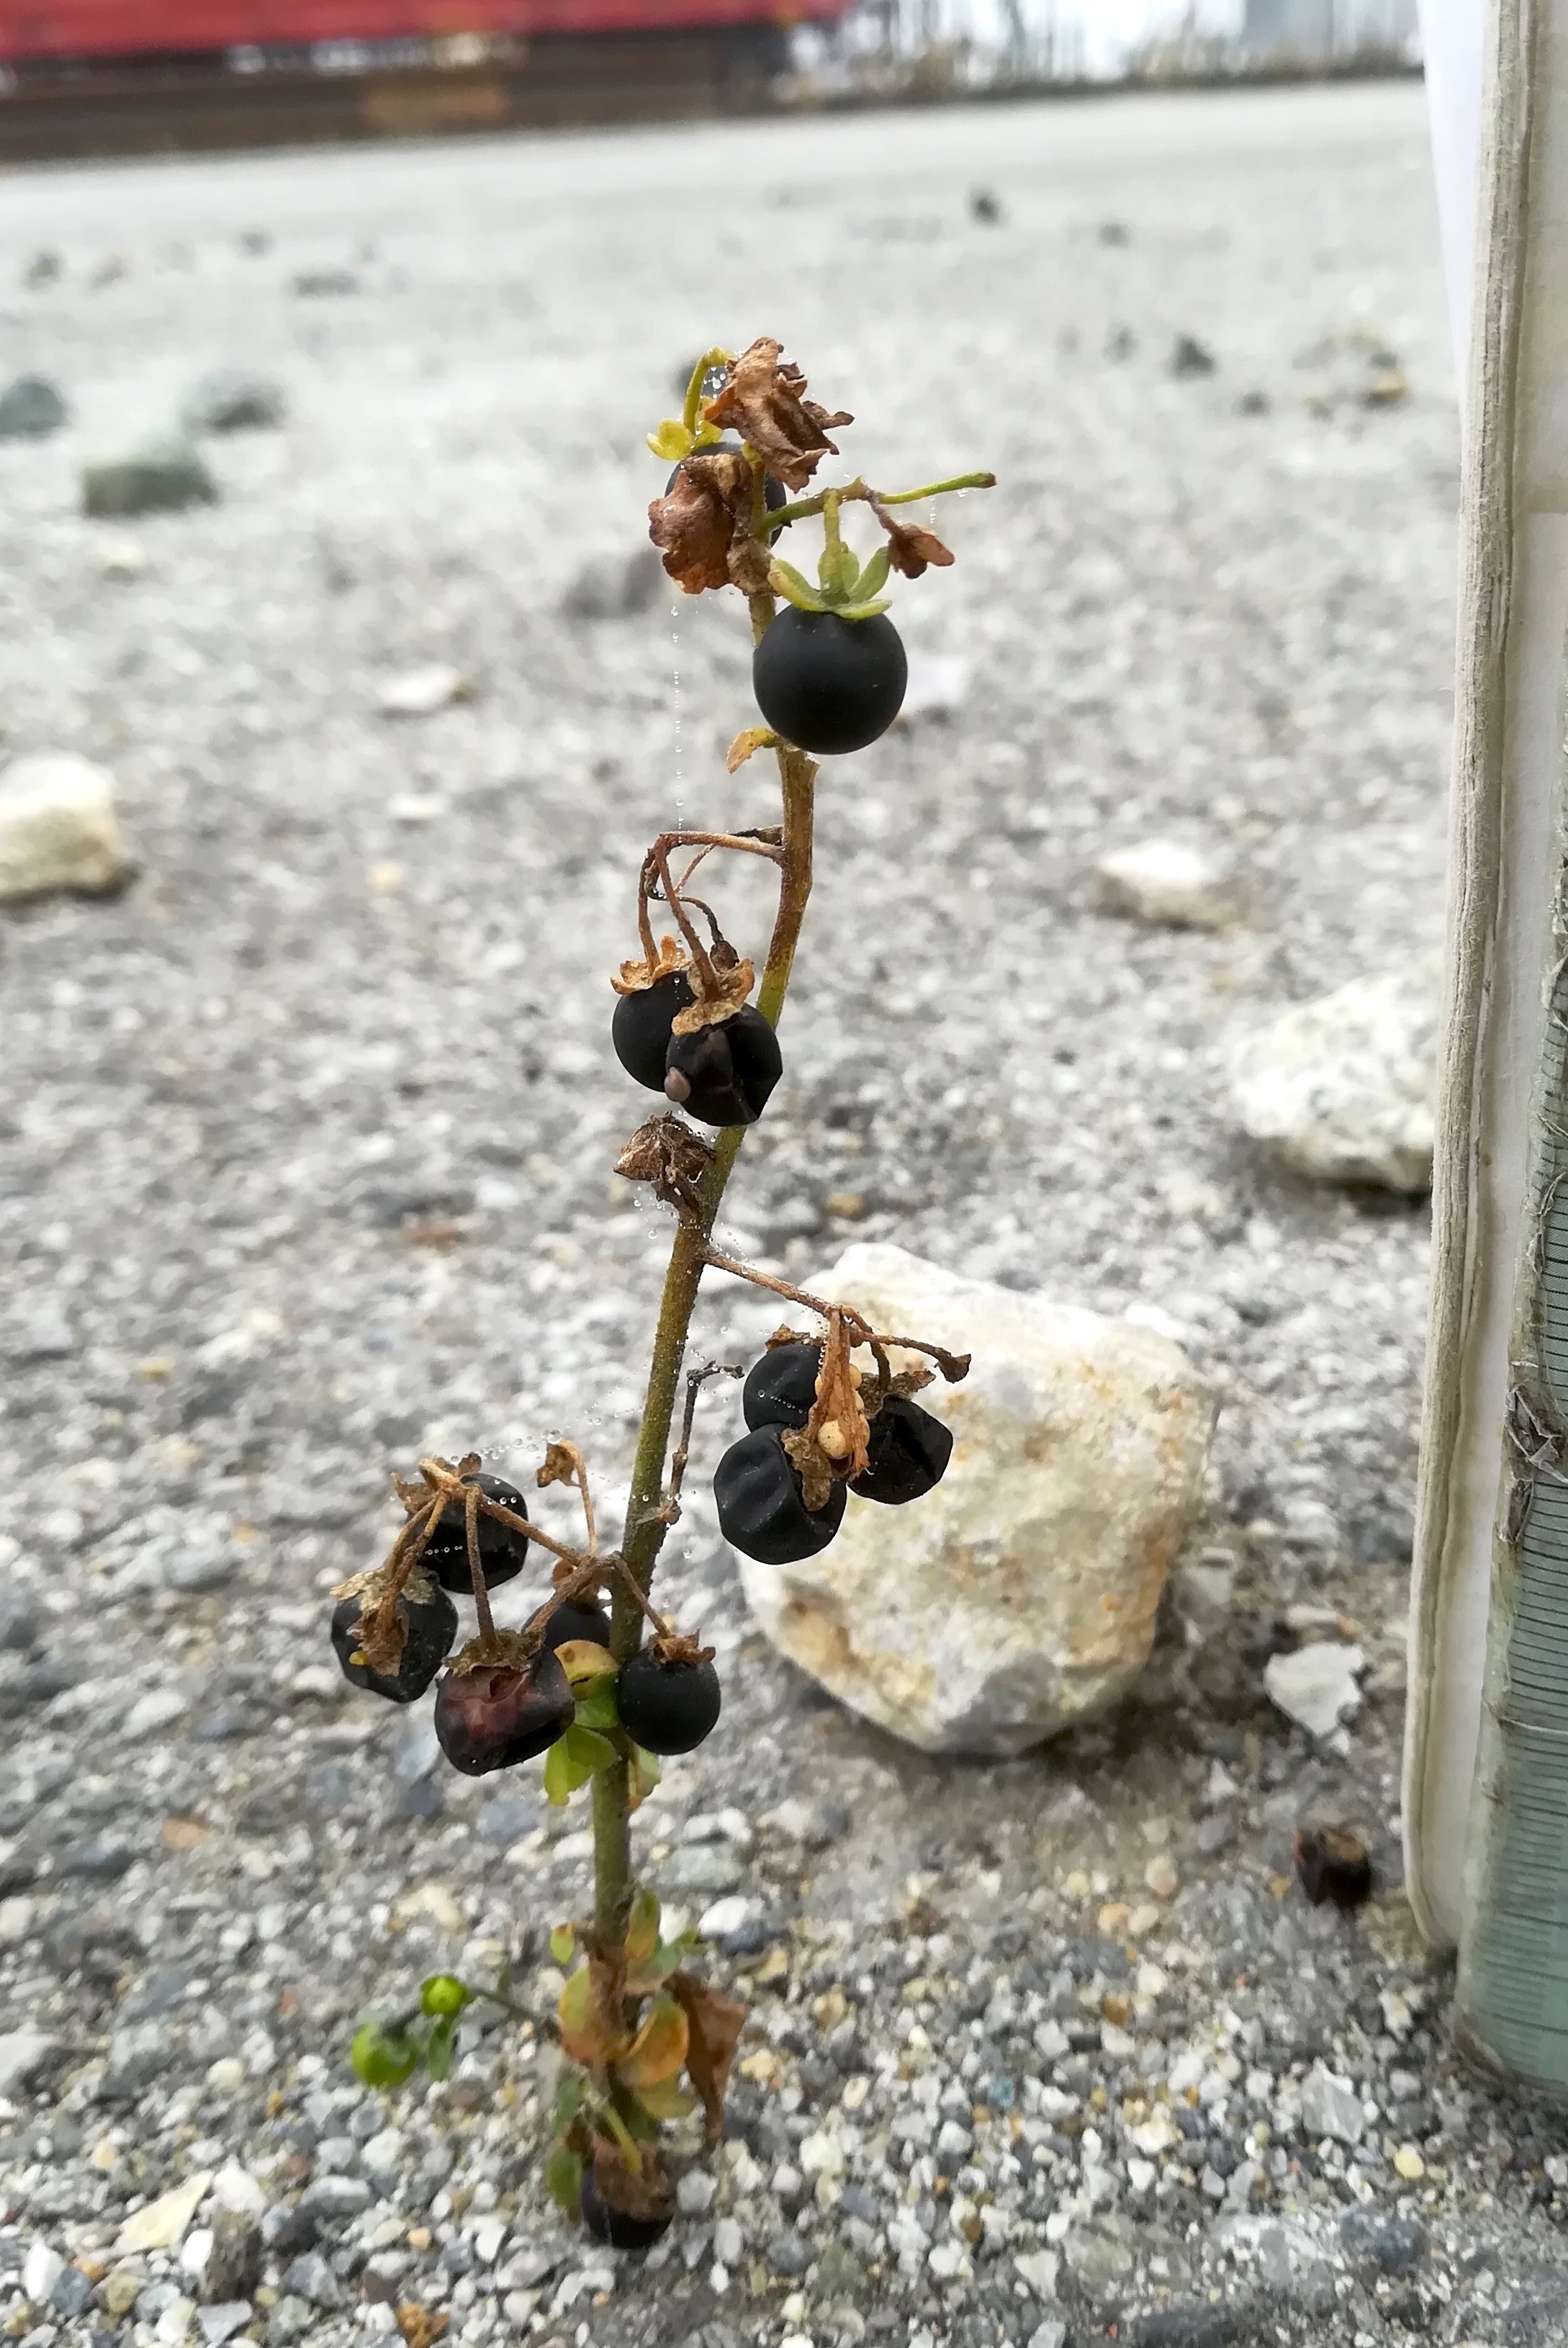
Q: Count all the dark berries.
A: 13